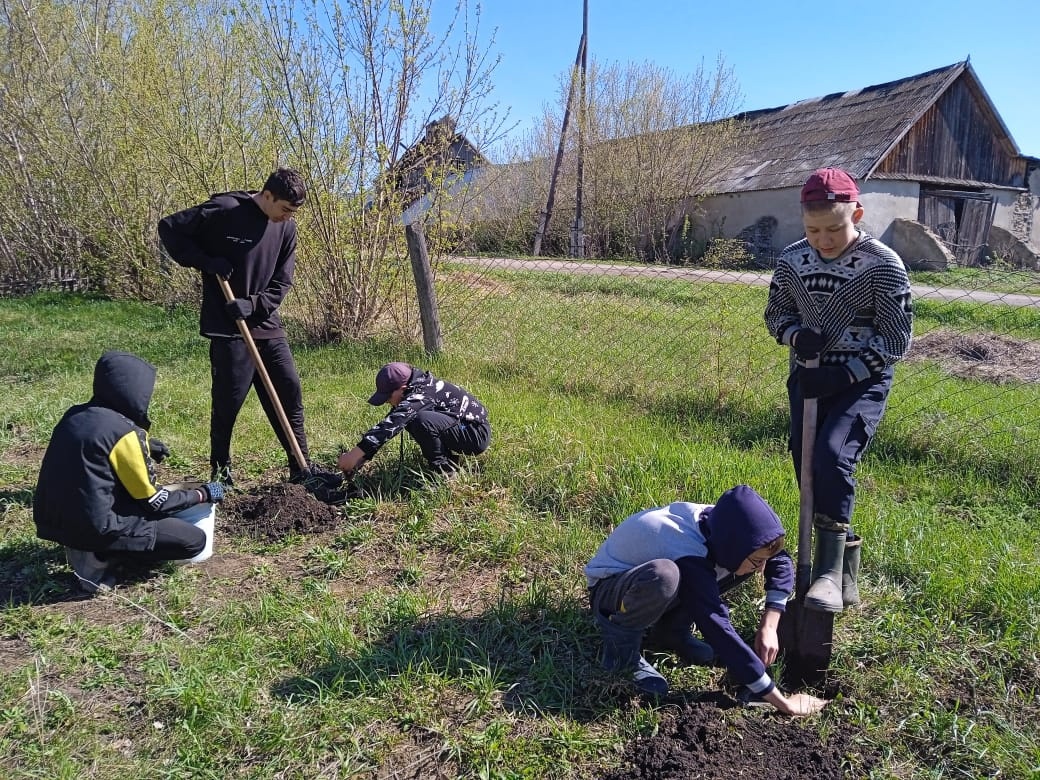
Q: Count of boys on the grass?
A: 5